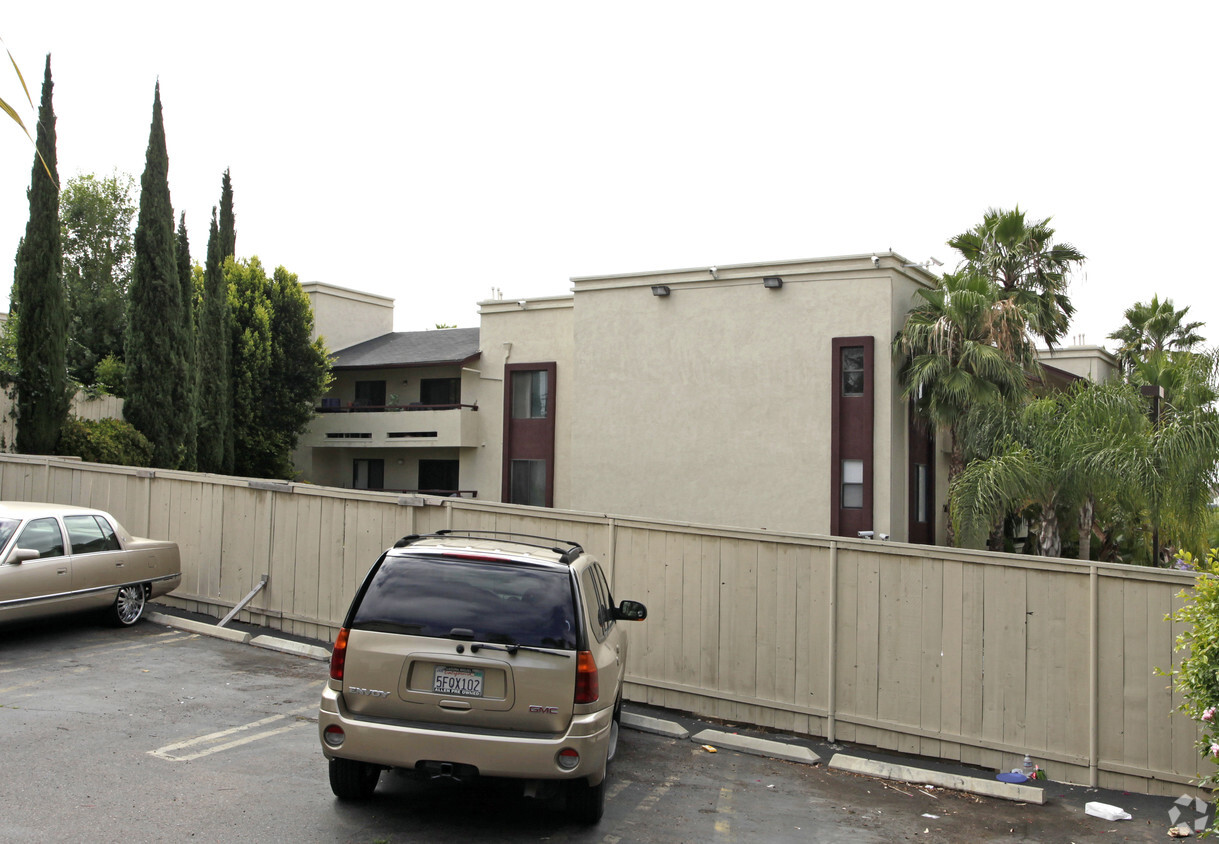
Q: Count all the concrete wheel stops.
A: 5